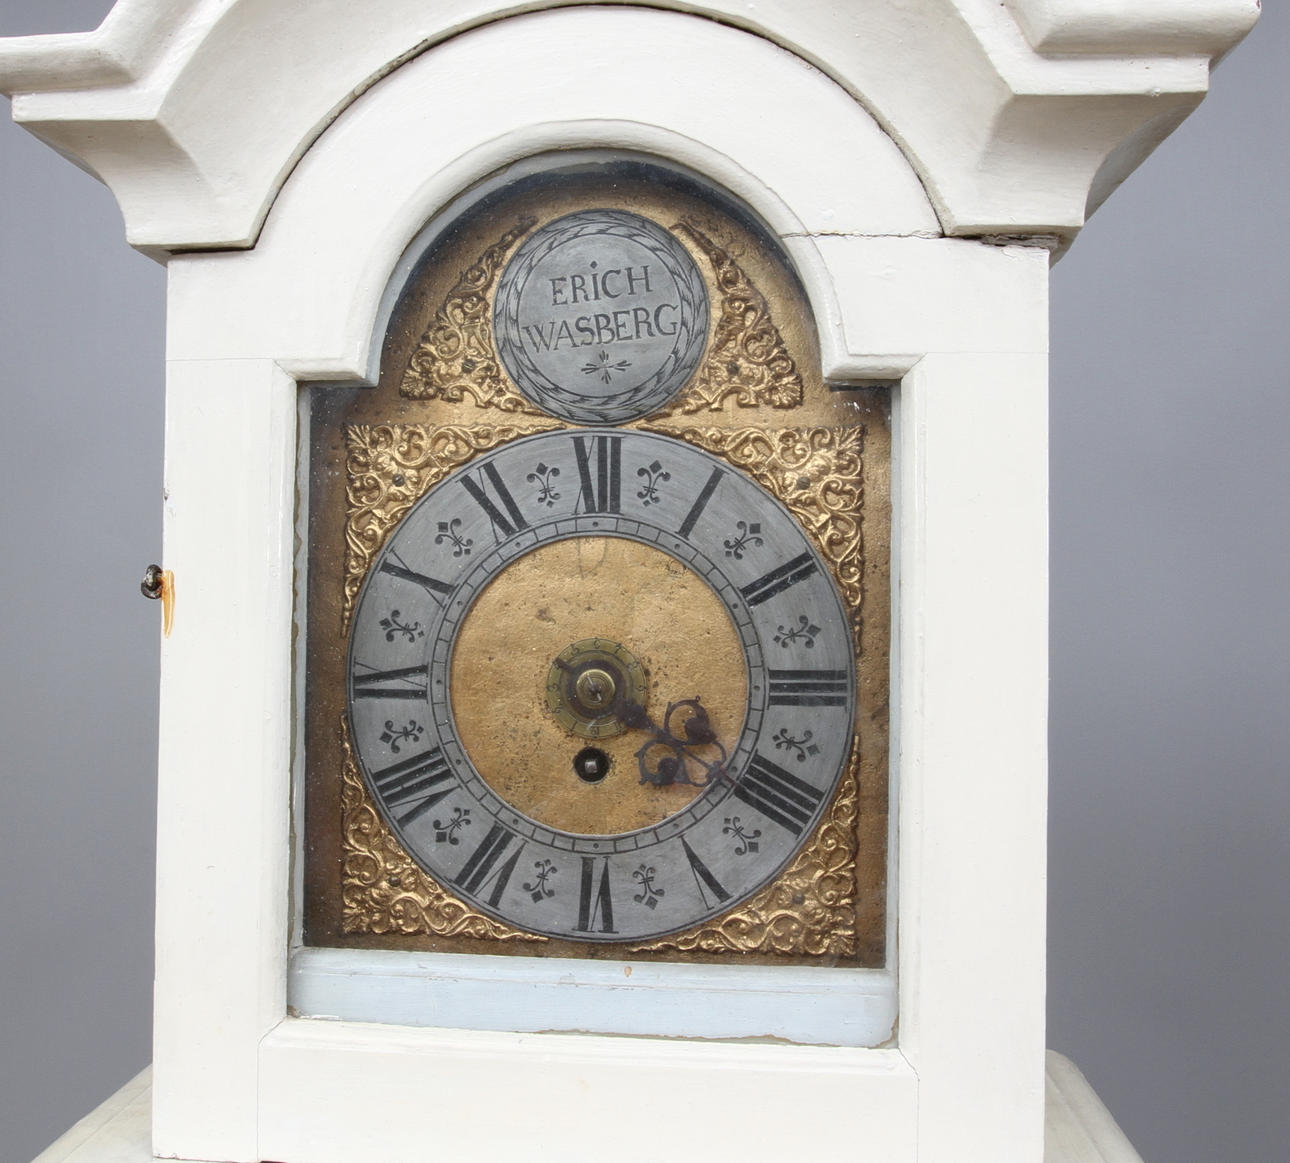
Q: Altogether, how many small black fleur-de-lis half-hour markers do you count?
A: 12